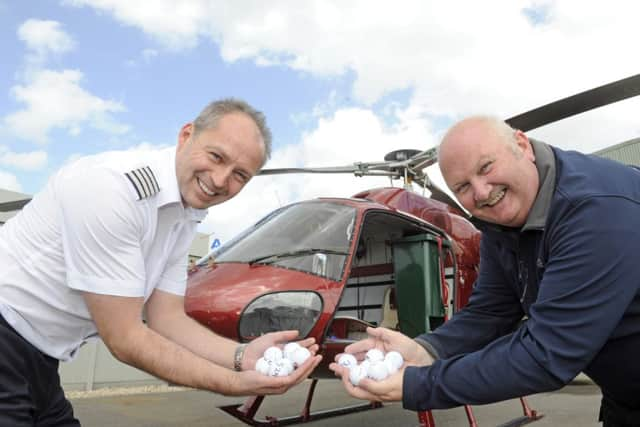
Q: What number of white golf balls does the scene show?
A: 12